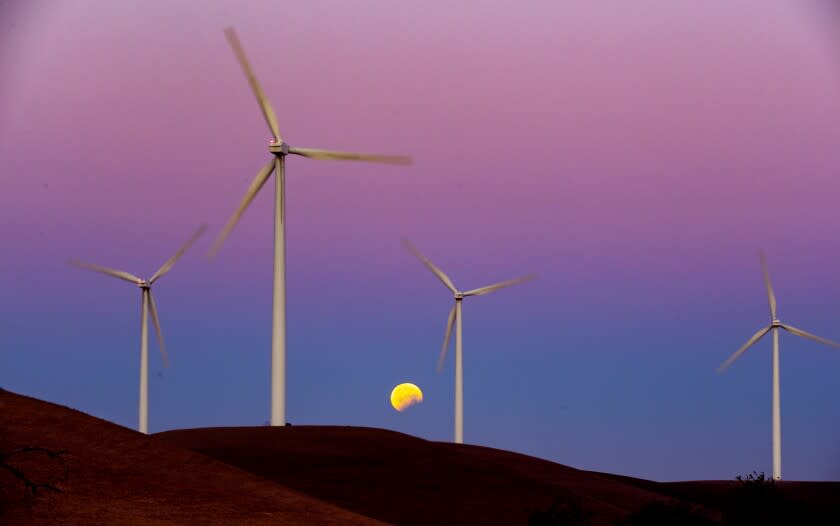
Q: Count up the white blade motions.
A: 12